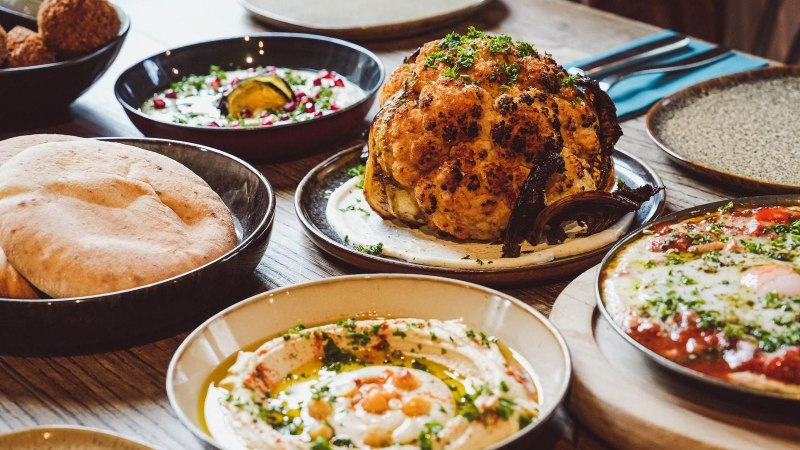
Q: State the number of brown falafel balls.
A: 3